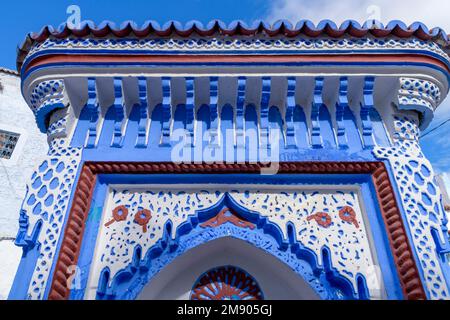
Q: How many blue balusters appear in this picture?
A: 12